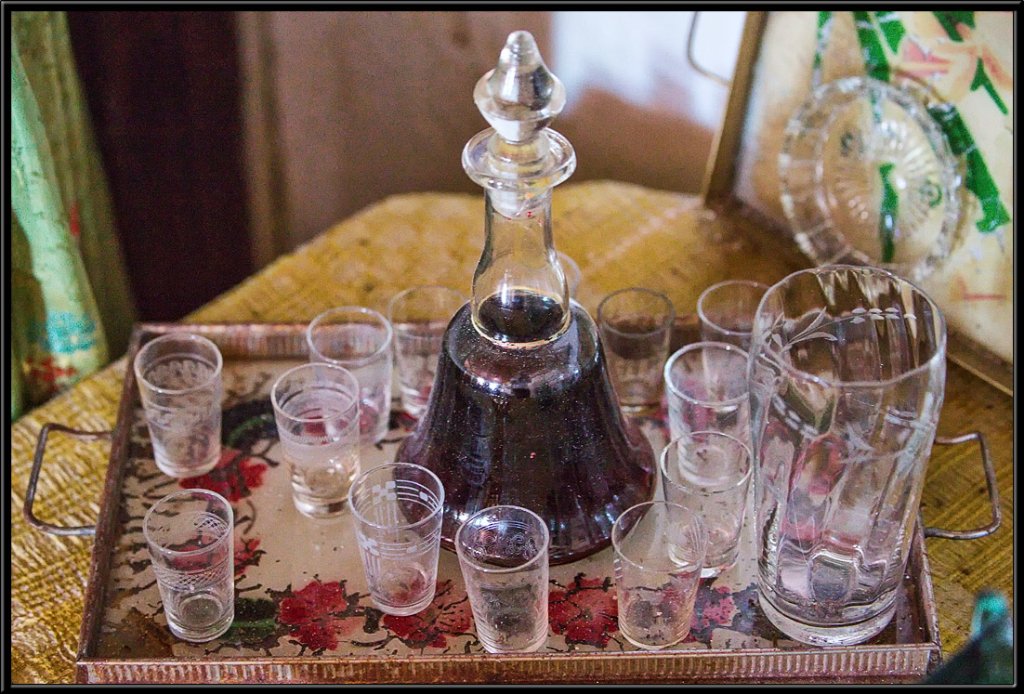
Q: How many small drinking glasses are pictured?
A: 13